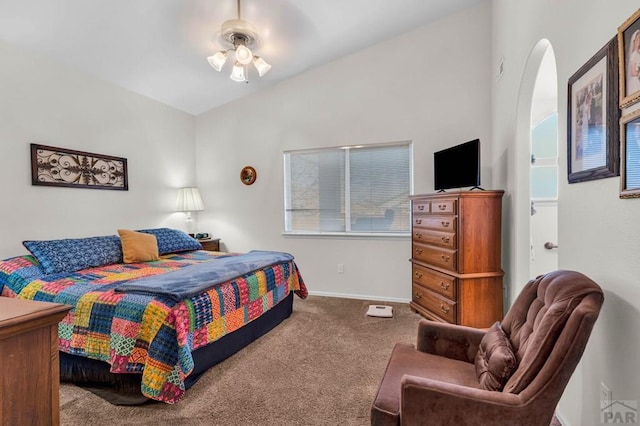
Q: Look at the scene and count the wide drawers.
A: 5